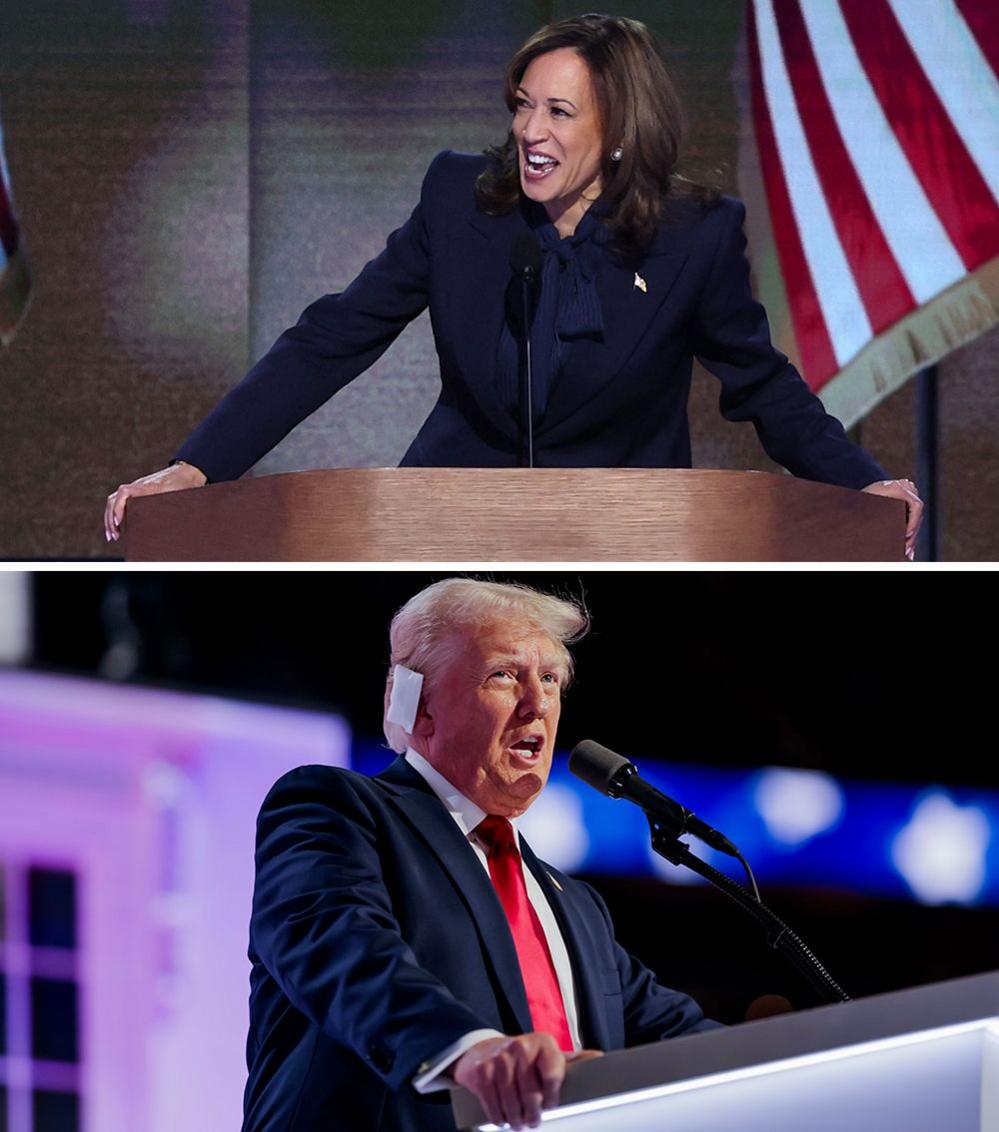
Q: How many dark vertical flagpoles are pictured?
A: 1